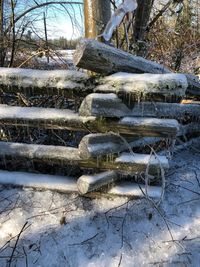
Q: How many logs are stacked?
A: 8